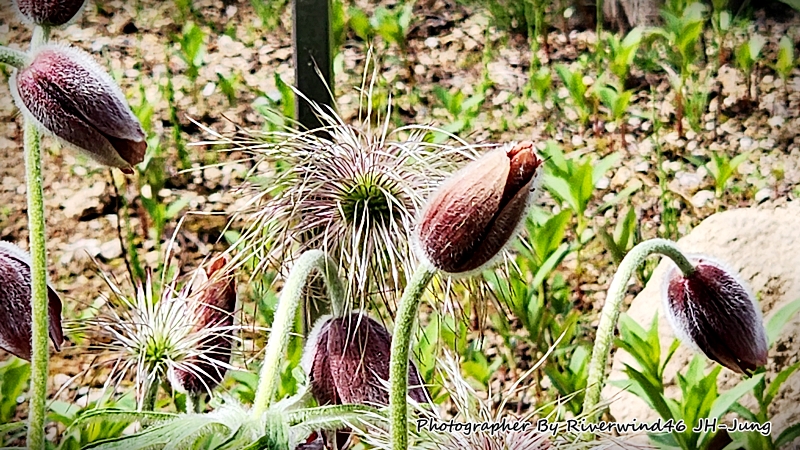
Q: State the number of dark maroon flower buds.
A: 7